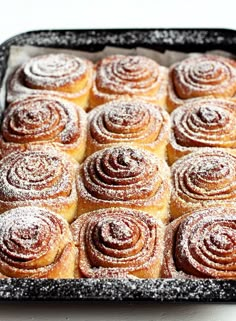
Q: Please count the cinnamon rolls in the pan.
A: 12